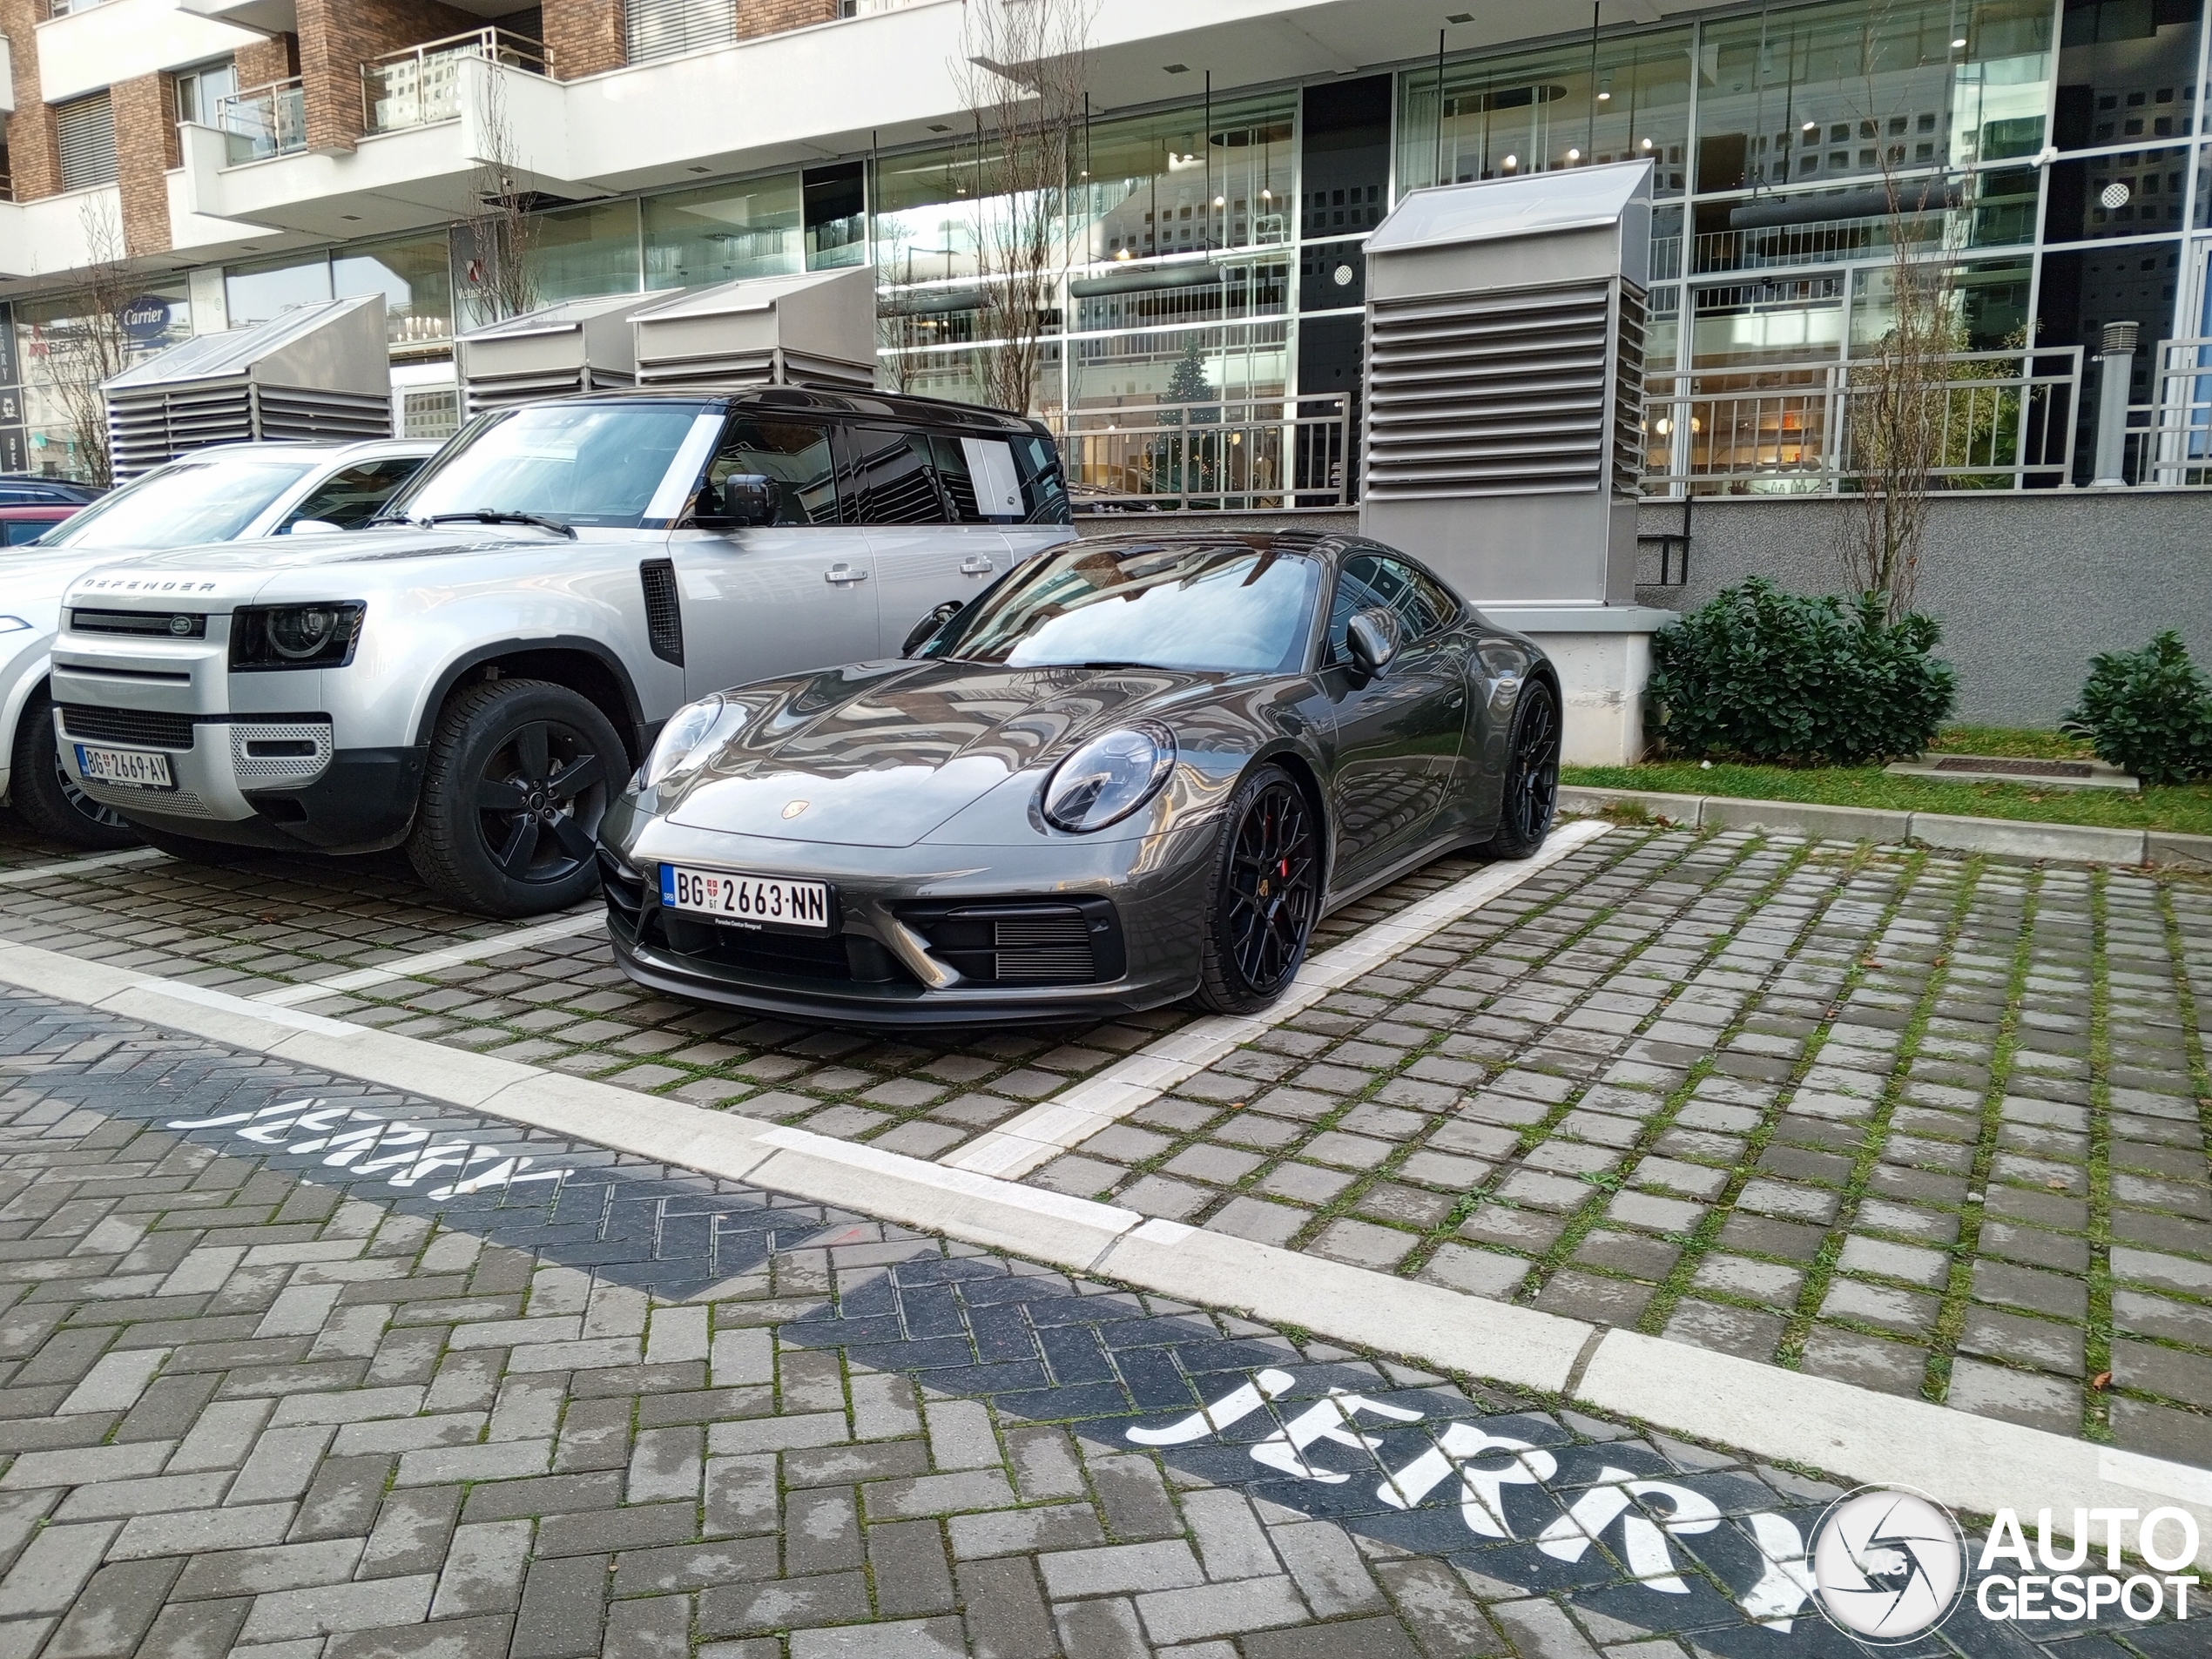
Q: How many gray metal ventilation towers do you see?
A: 4